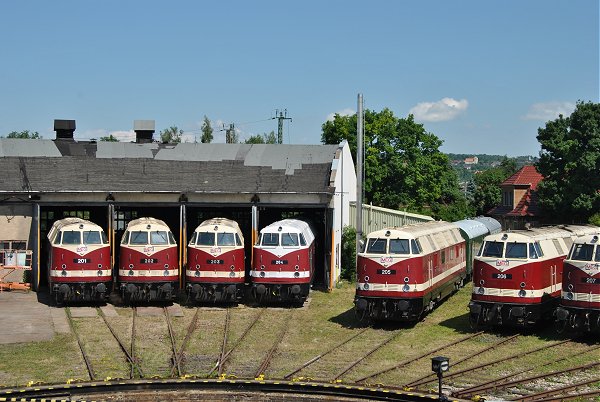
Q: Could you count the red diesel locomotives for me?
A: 7